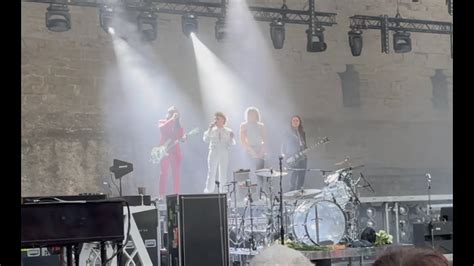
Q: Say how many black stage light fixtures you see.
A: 9